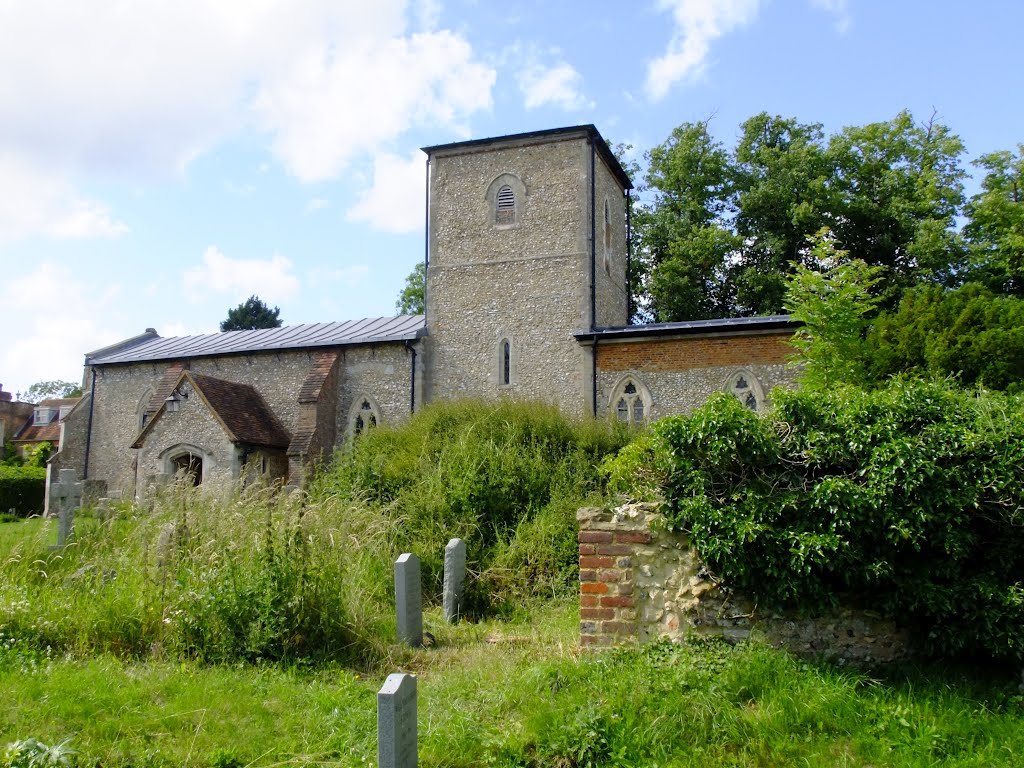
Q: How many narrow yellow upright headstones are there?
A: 0